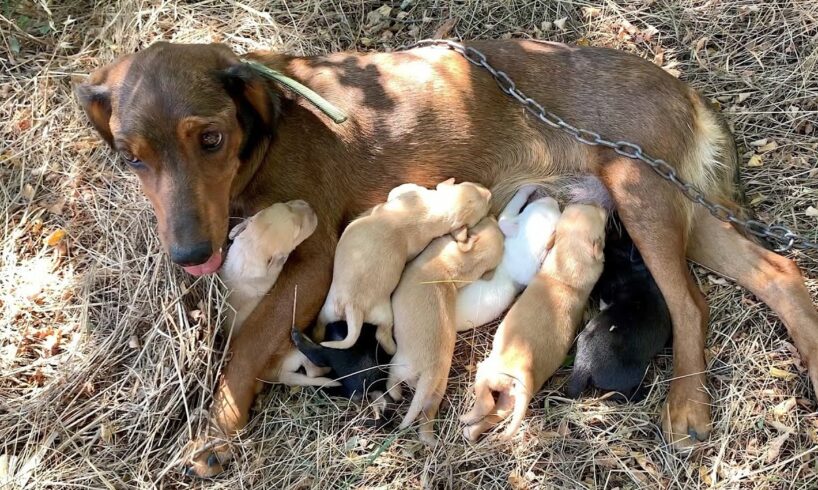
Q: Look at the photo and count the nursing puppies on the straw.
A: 7